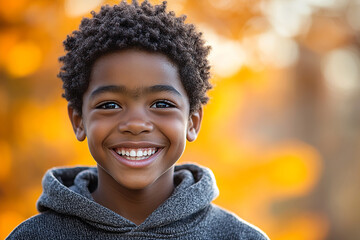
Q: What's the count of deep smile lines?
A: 2